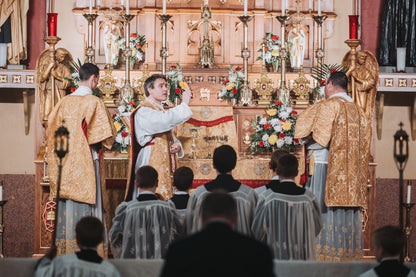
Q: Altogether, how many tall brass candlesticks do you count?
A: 6